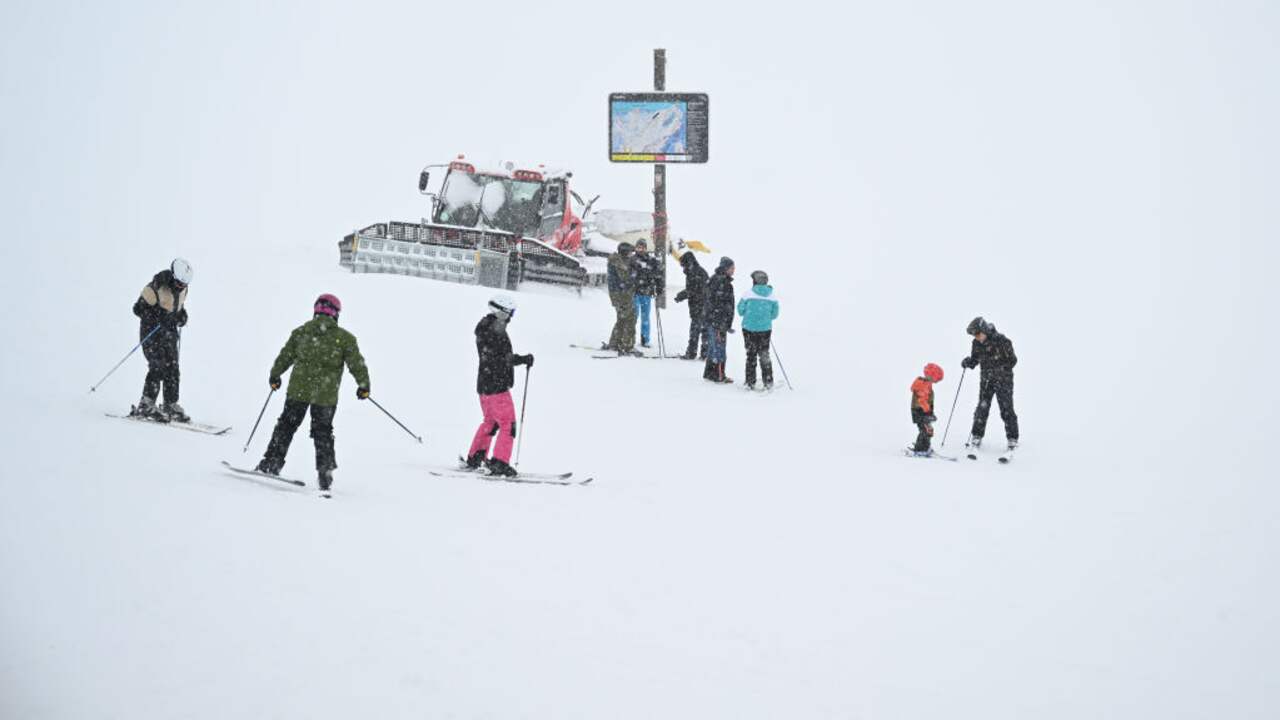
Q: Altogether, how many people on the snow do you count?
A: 10